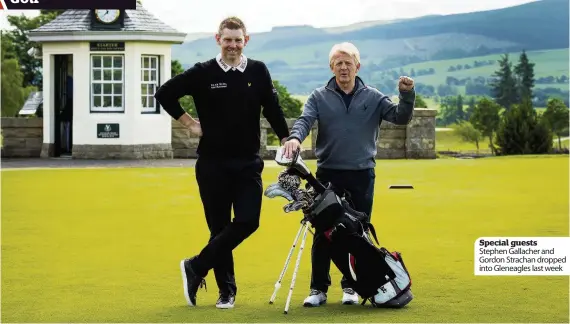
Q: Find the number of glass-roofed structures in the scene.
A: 0